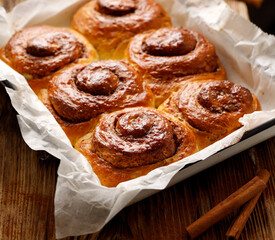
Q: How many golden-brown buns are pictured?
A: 6